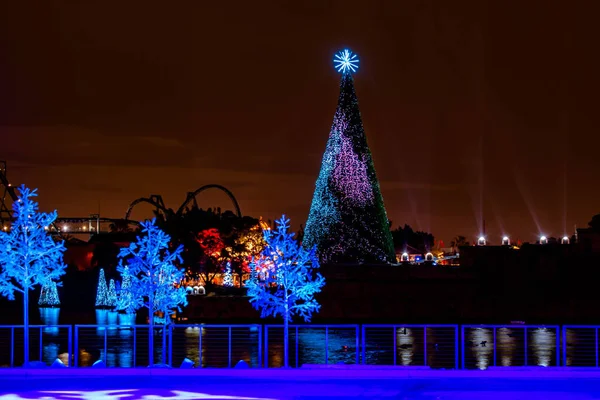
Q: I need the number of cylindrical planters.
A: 4